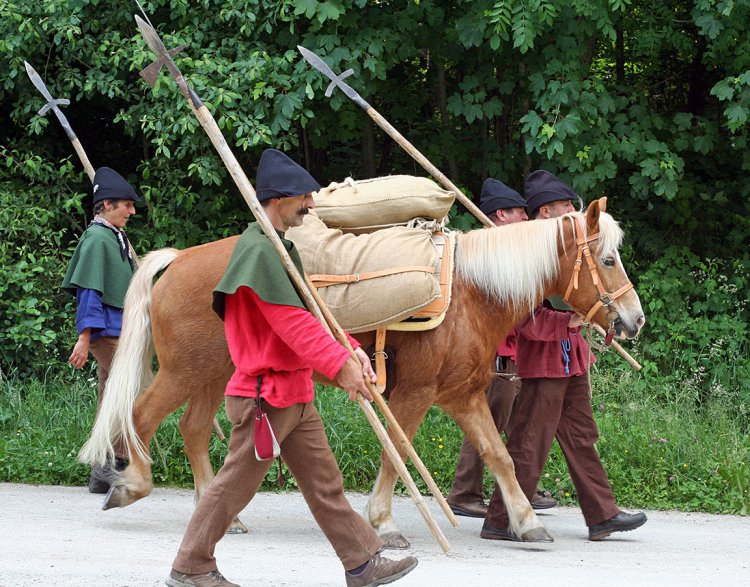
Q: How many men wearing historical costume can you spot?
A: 4